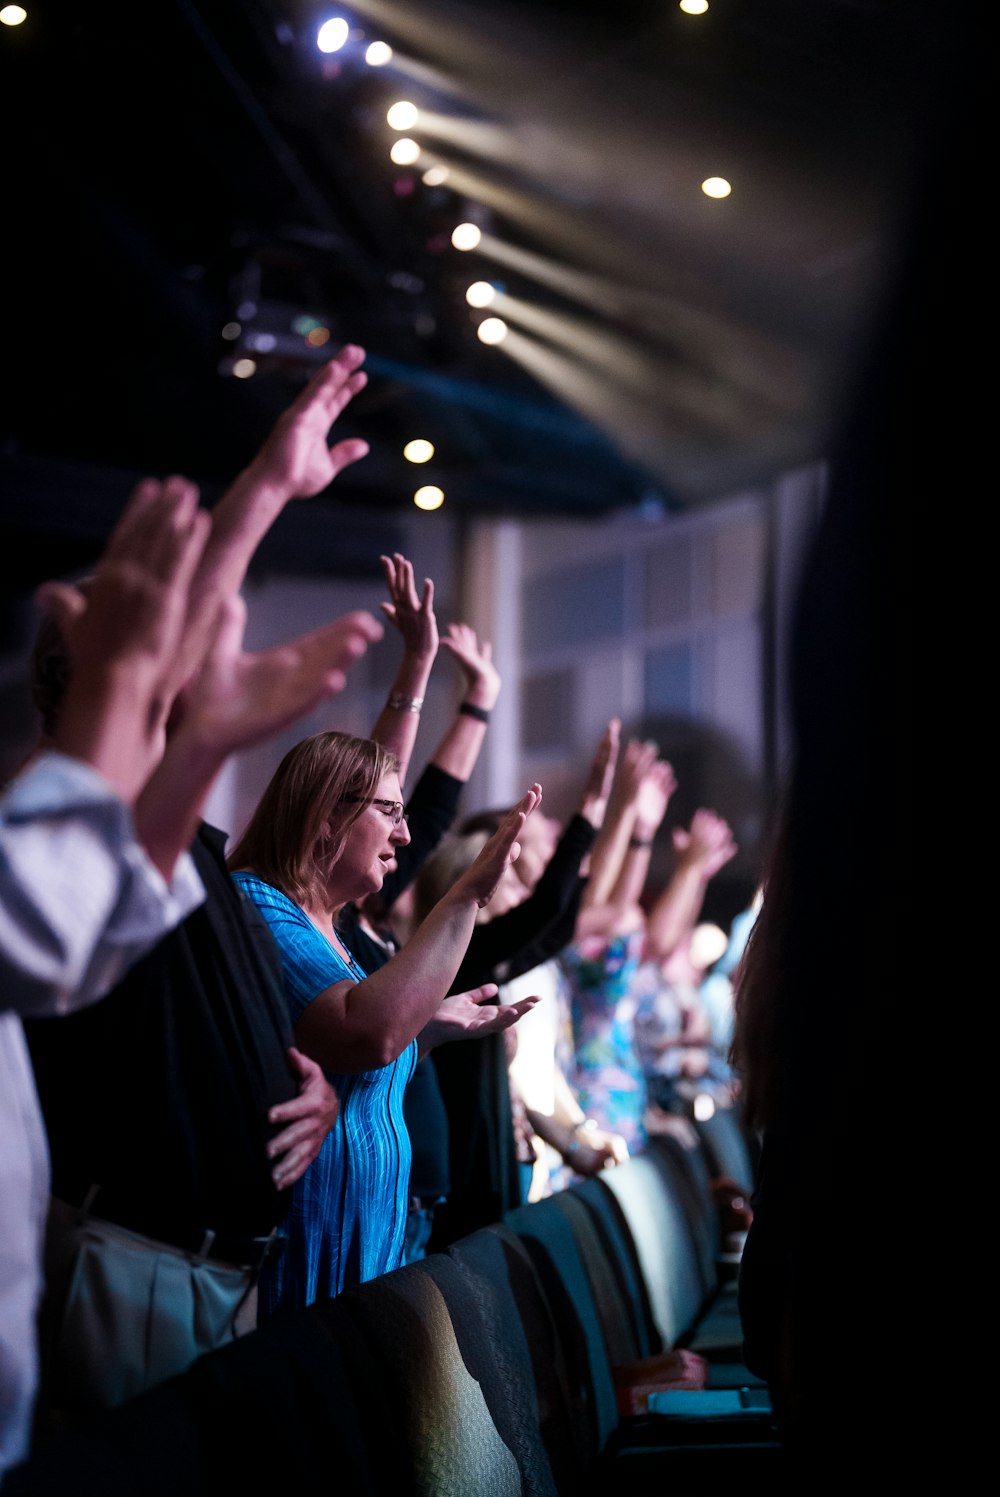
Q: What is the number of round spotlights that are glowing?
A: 13